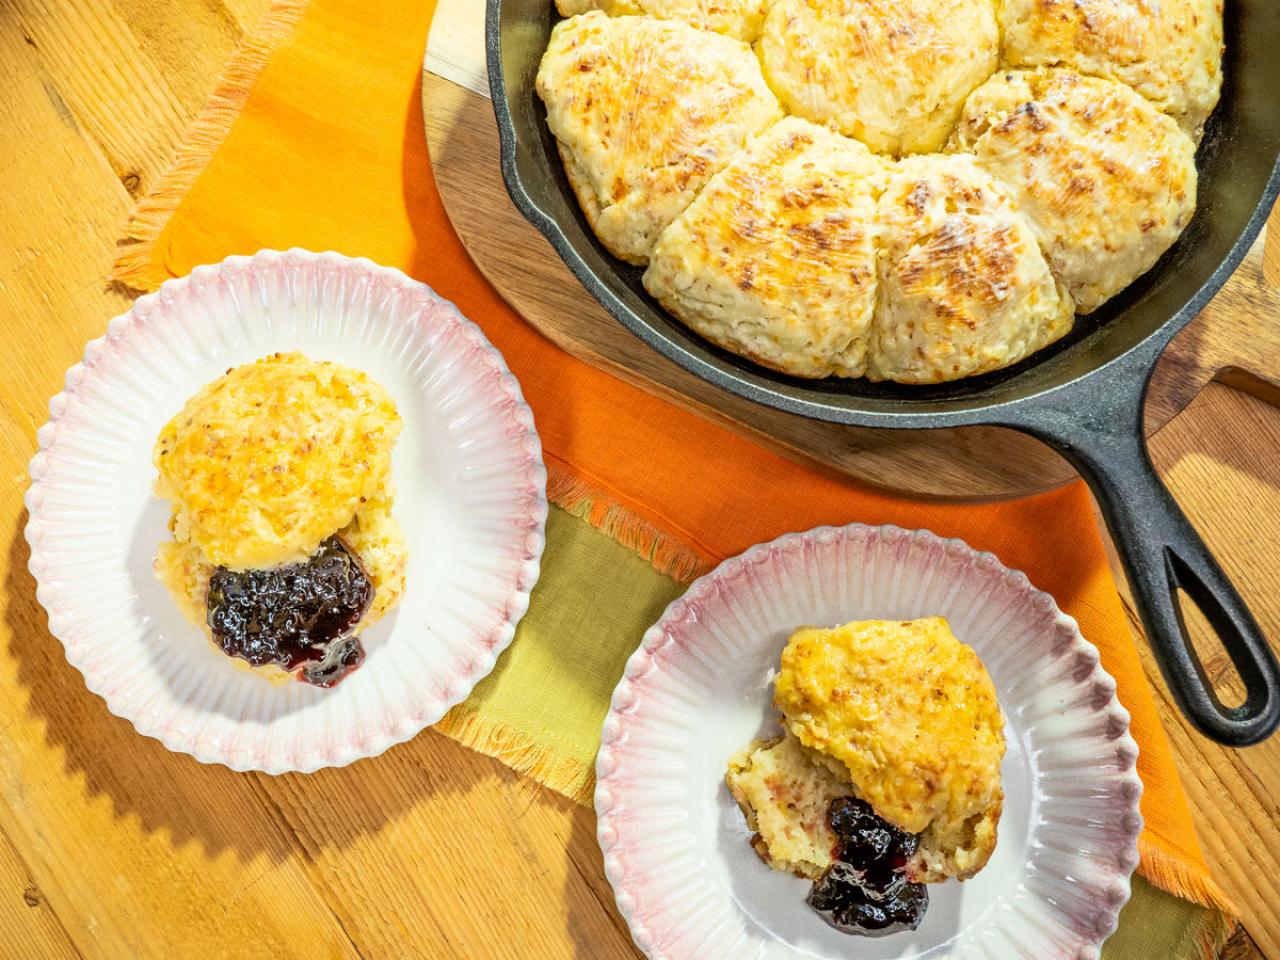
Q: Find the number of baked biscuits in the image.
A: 9